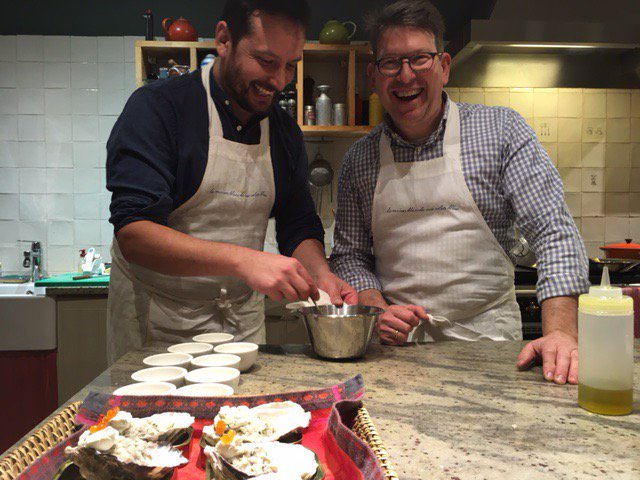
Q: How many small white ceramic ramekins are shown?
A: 9